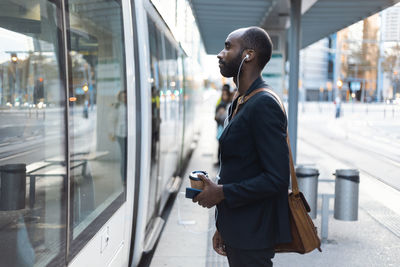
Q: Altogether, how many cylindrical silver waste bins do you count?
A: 2